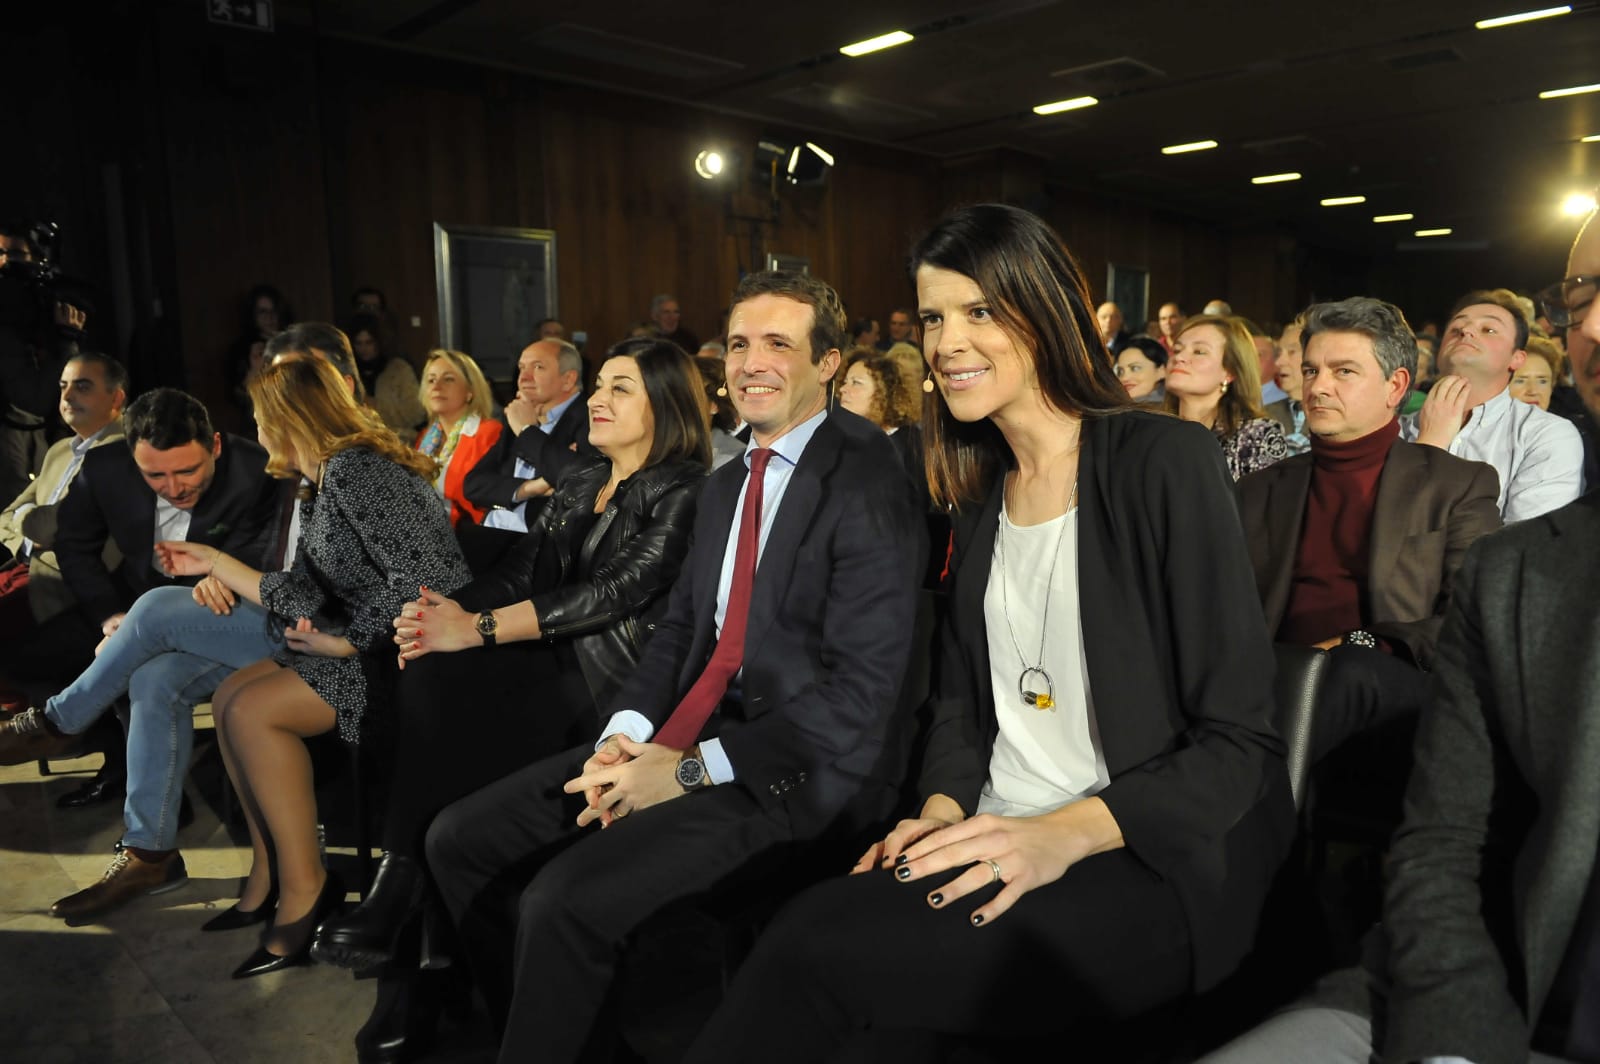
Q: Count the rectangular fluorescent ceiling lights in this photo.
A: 10